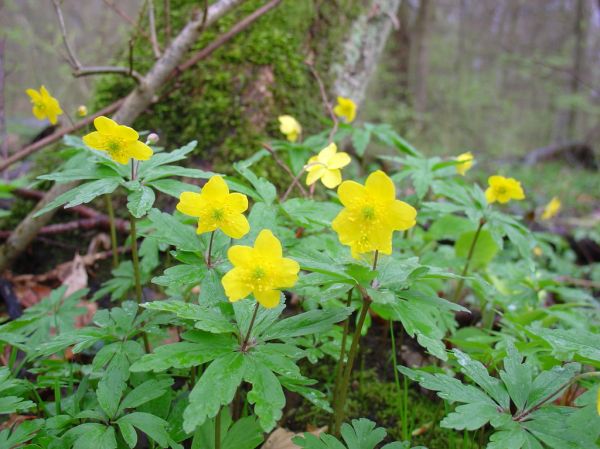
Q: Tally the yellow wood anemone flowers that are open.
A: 11